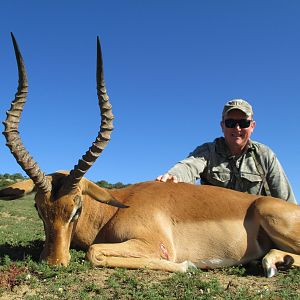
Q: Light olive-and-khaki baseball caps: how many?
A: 1